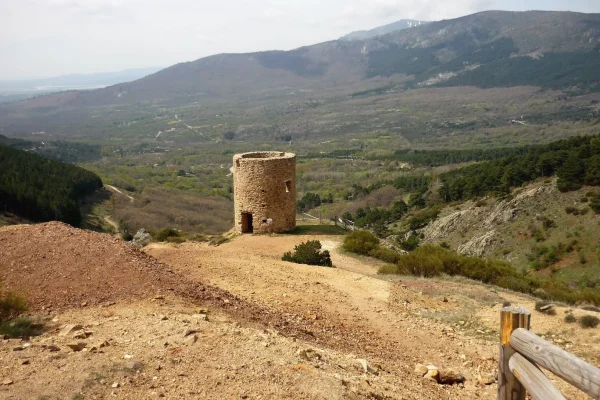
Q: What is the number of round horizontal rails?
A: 2